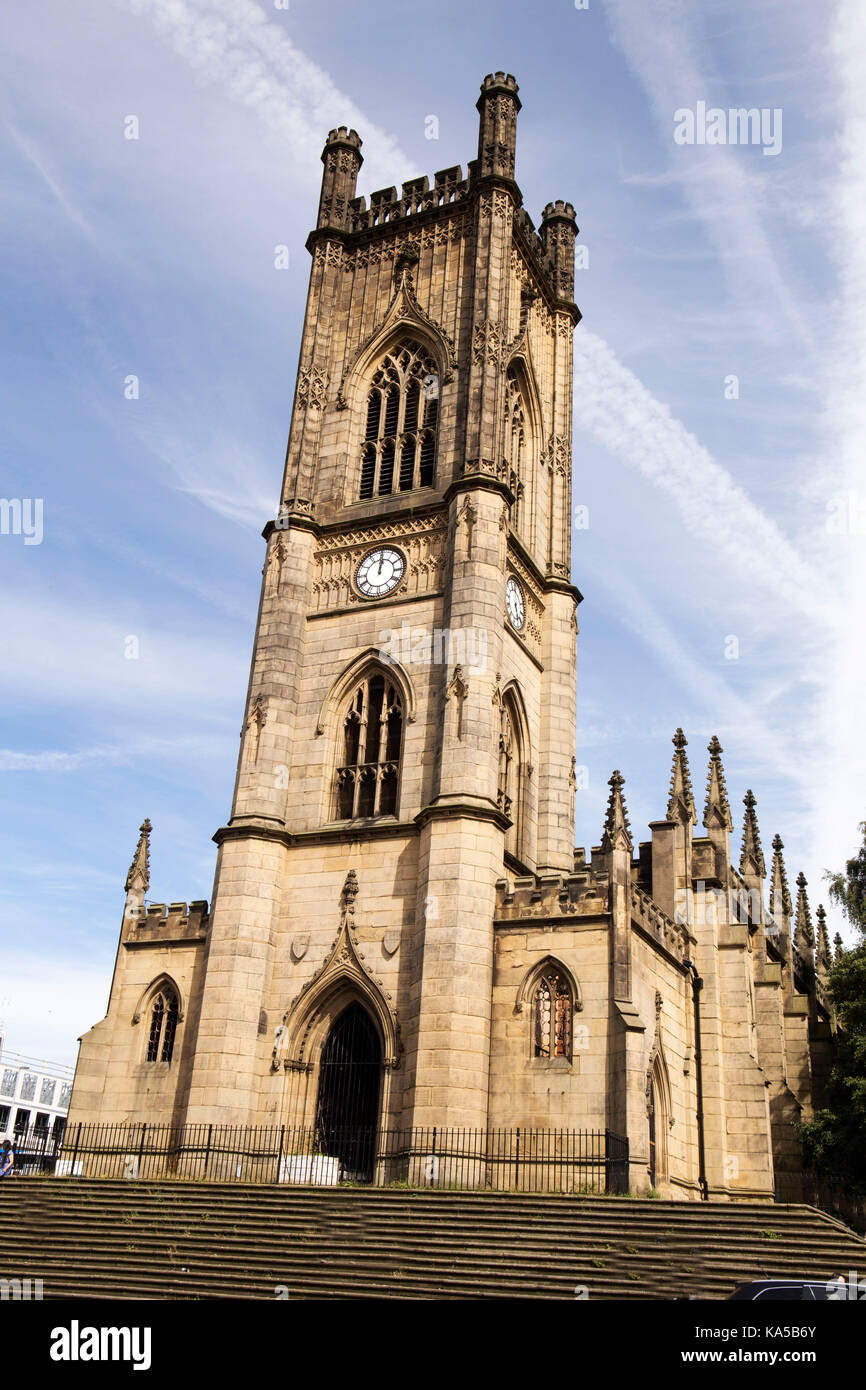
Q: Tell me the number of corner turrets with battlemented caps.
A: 3